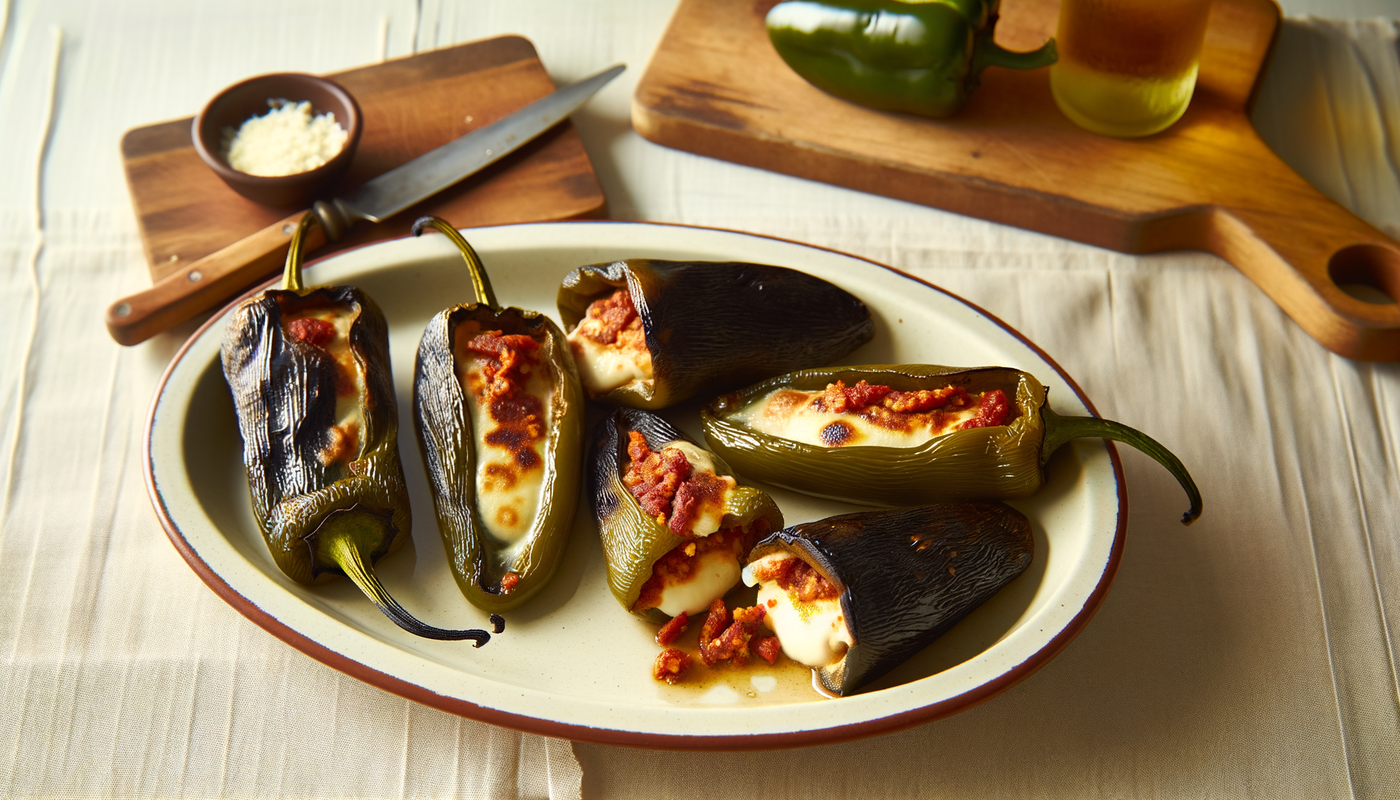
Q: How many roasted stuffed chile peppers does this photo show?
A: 6